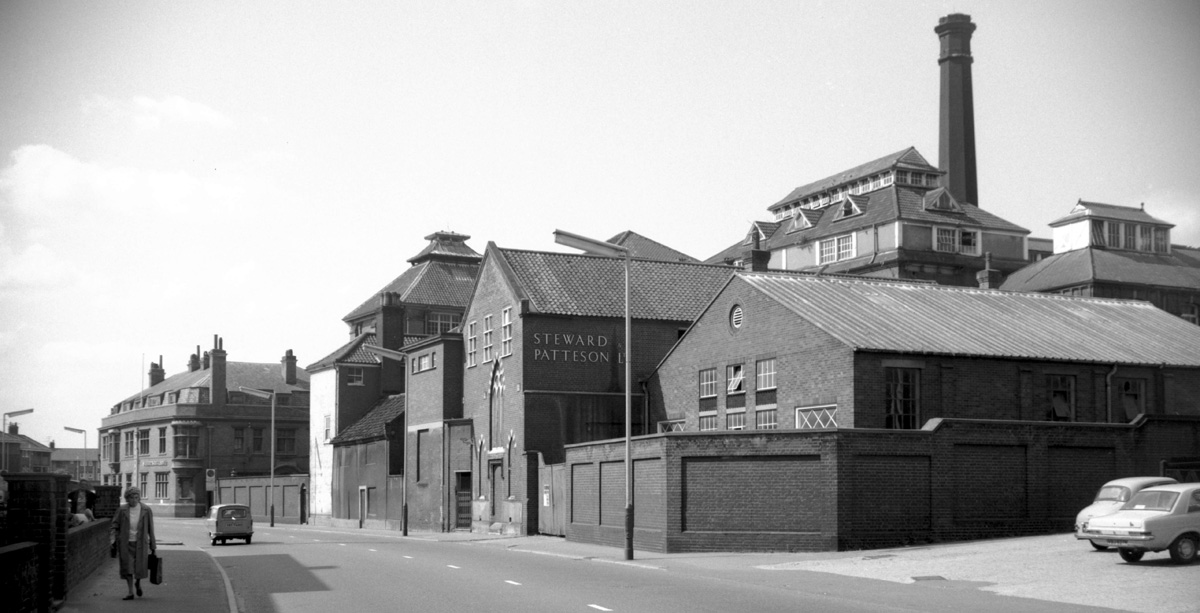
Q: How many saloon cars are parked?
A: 2